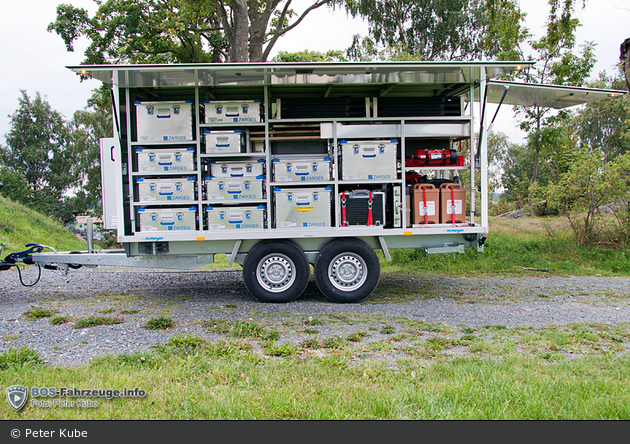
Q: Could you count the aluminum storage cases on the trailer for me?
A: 12